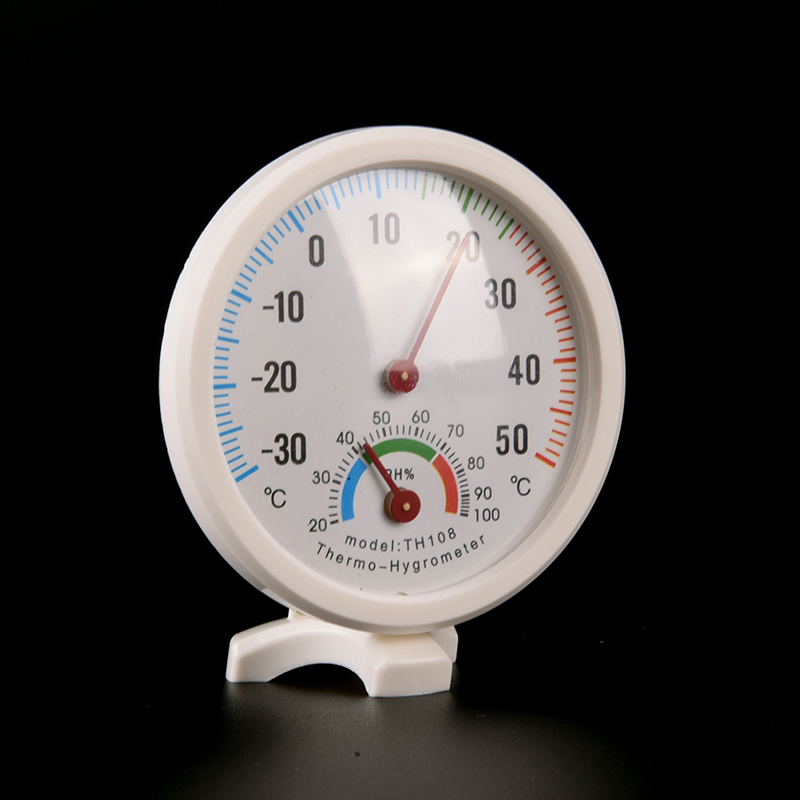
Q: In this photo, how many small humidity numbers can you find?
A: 9